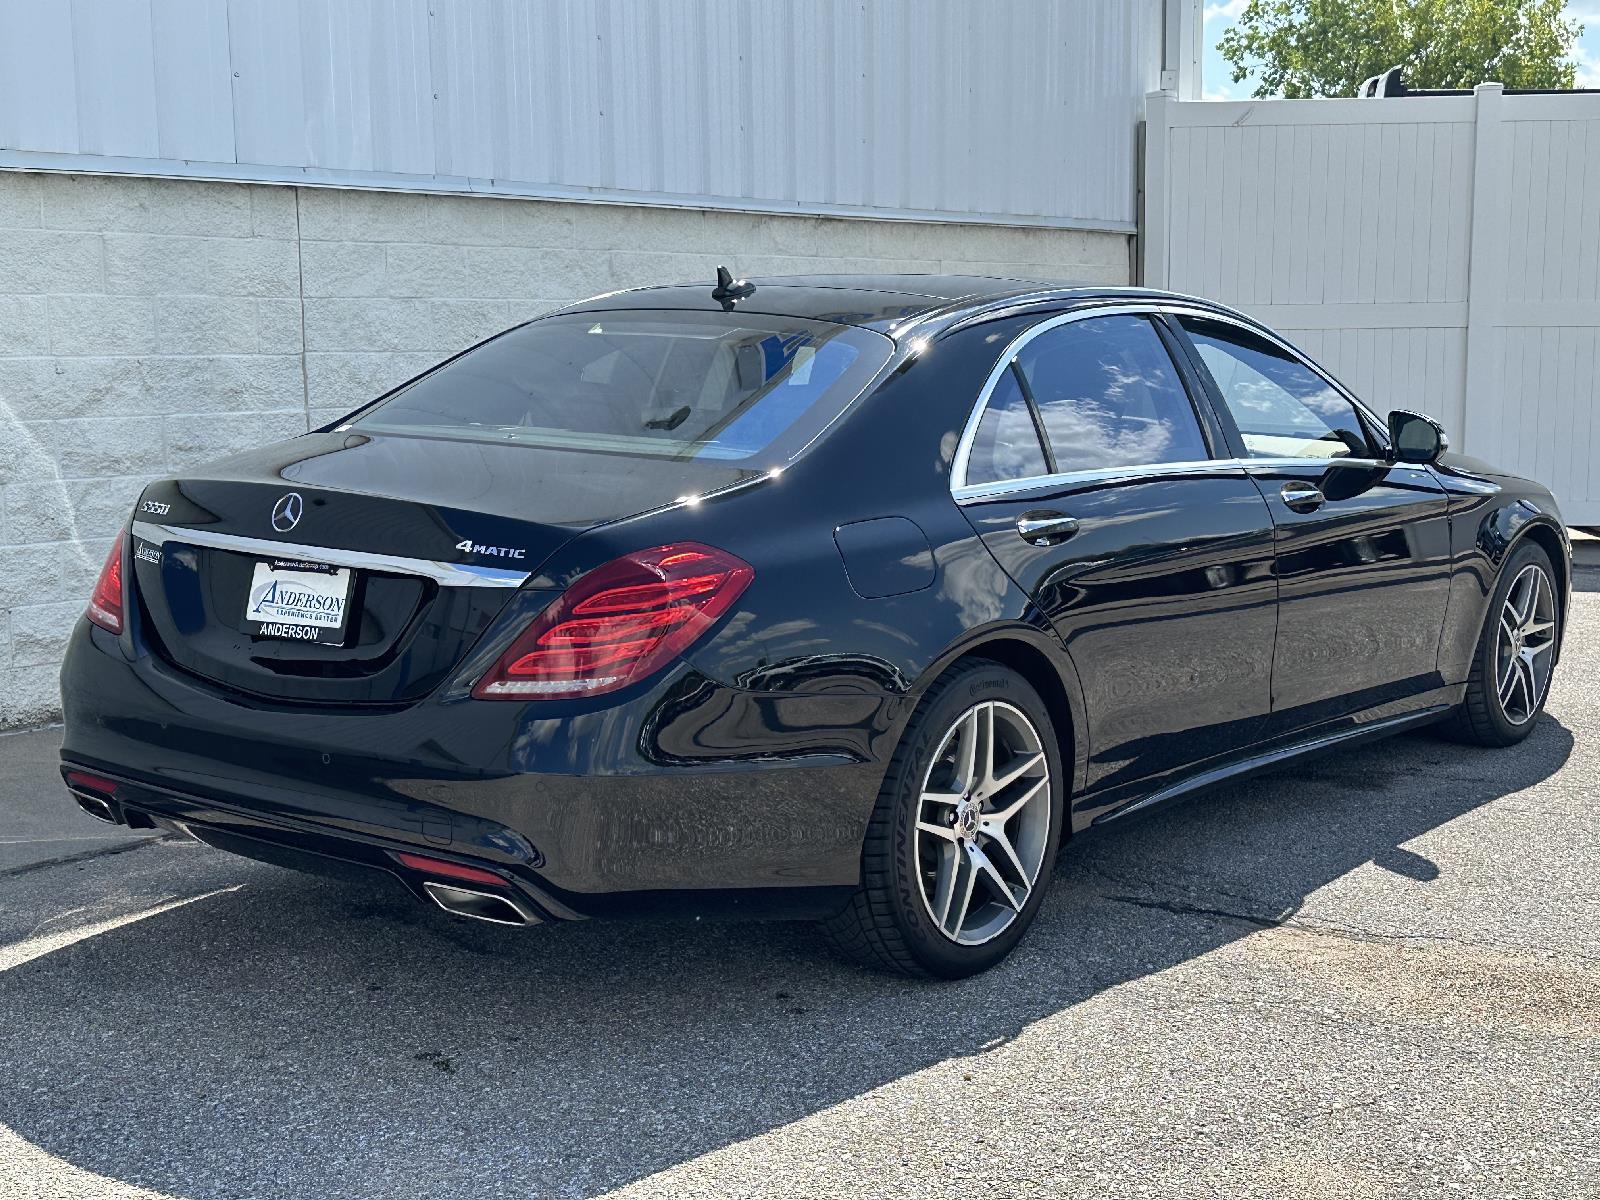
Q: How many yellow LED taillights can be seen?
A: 0